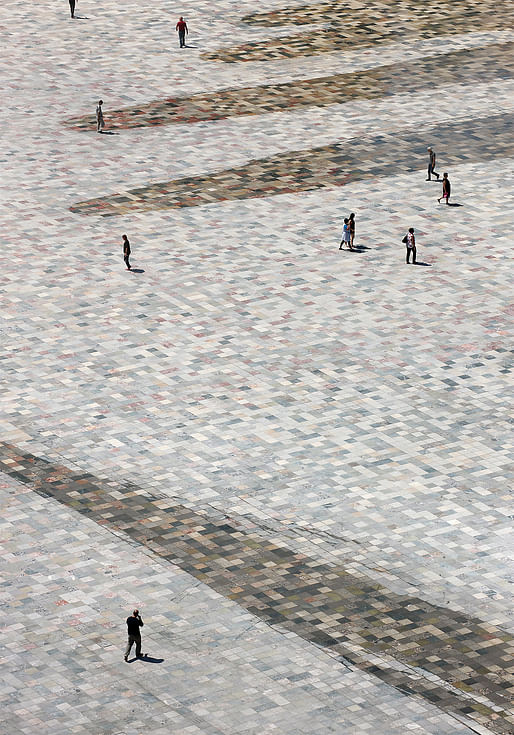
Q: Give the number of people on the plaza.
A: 10